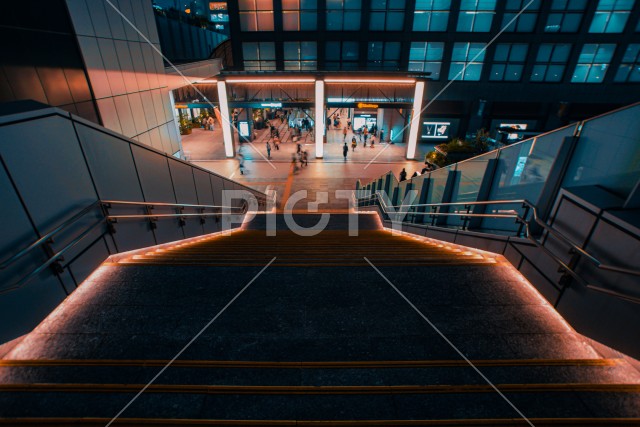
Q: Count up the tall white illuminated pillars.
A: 3